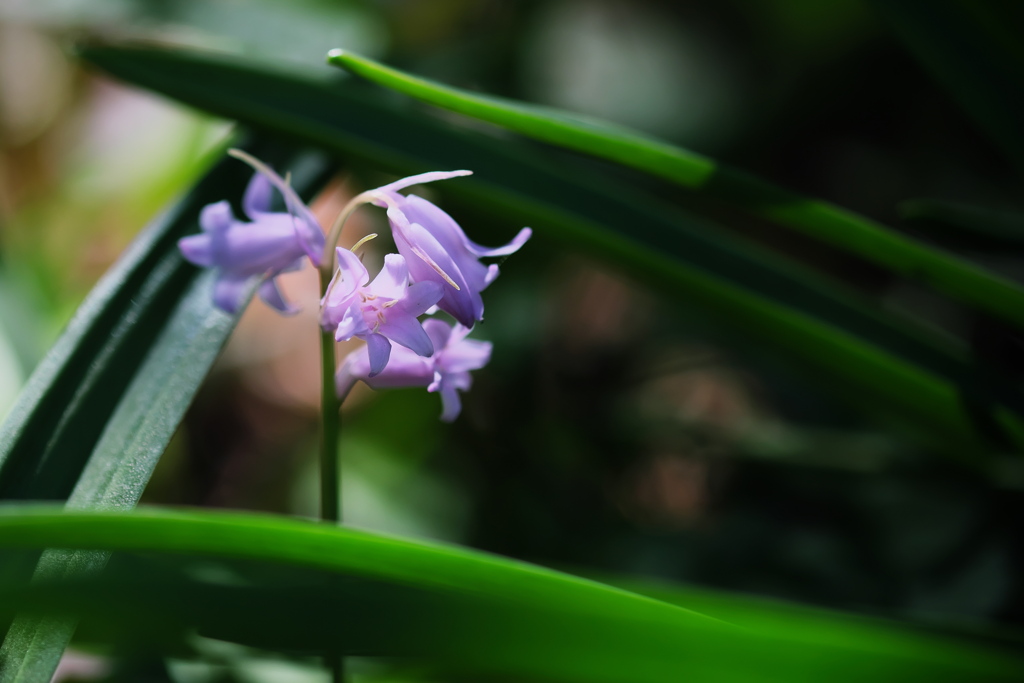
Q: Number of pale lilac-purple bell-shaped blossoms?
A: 4